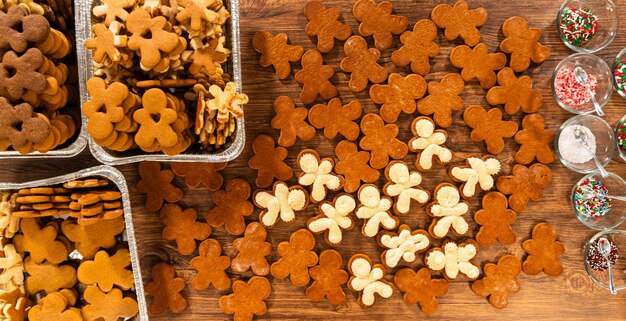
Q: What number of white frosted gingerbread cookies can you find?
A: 11